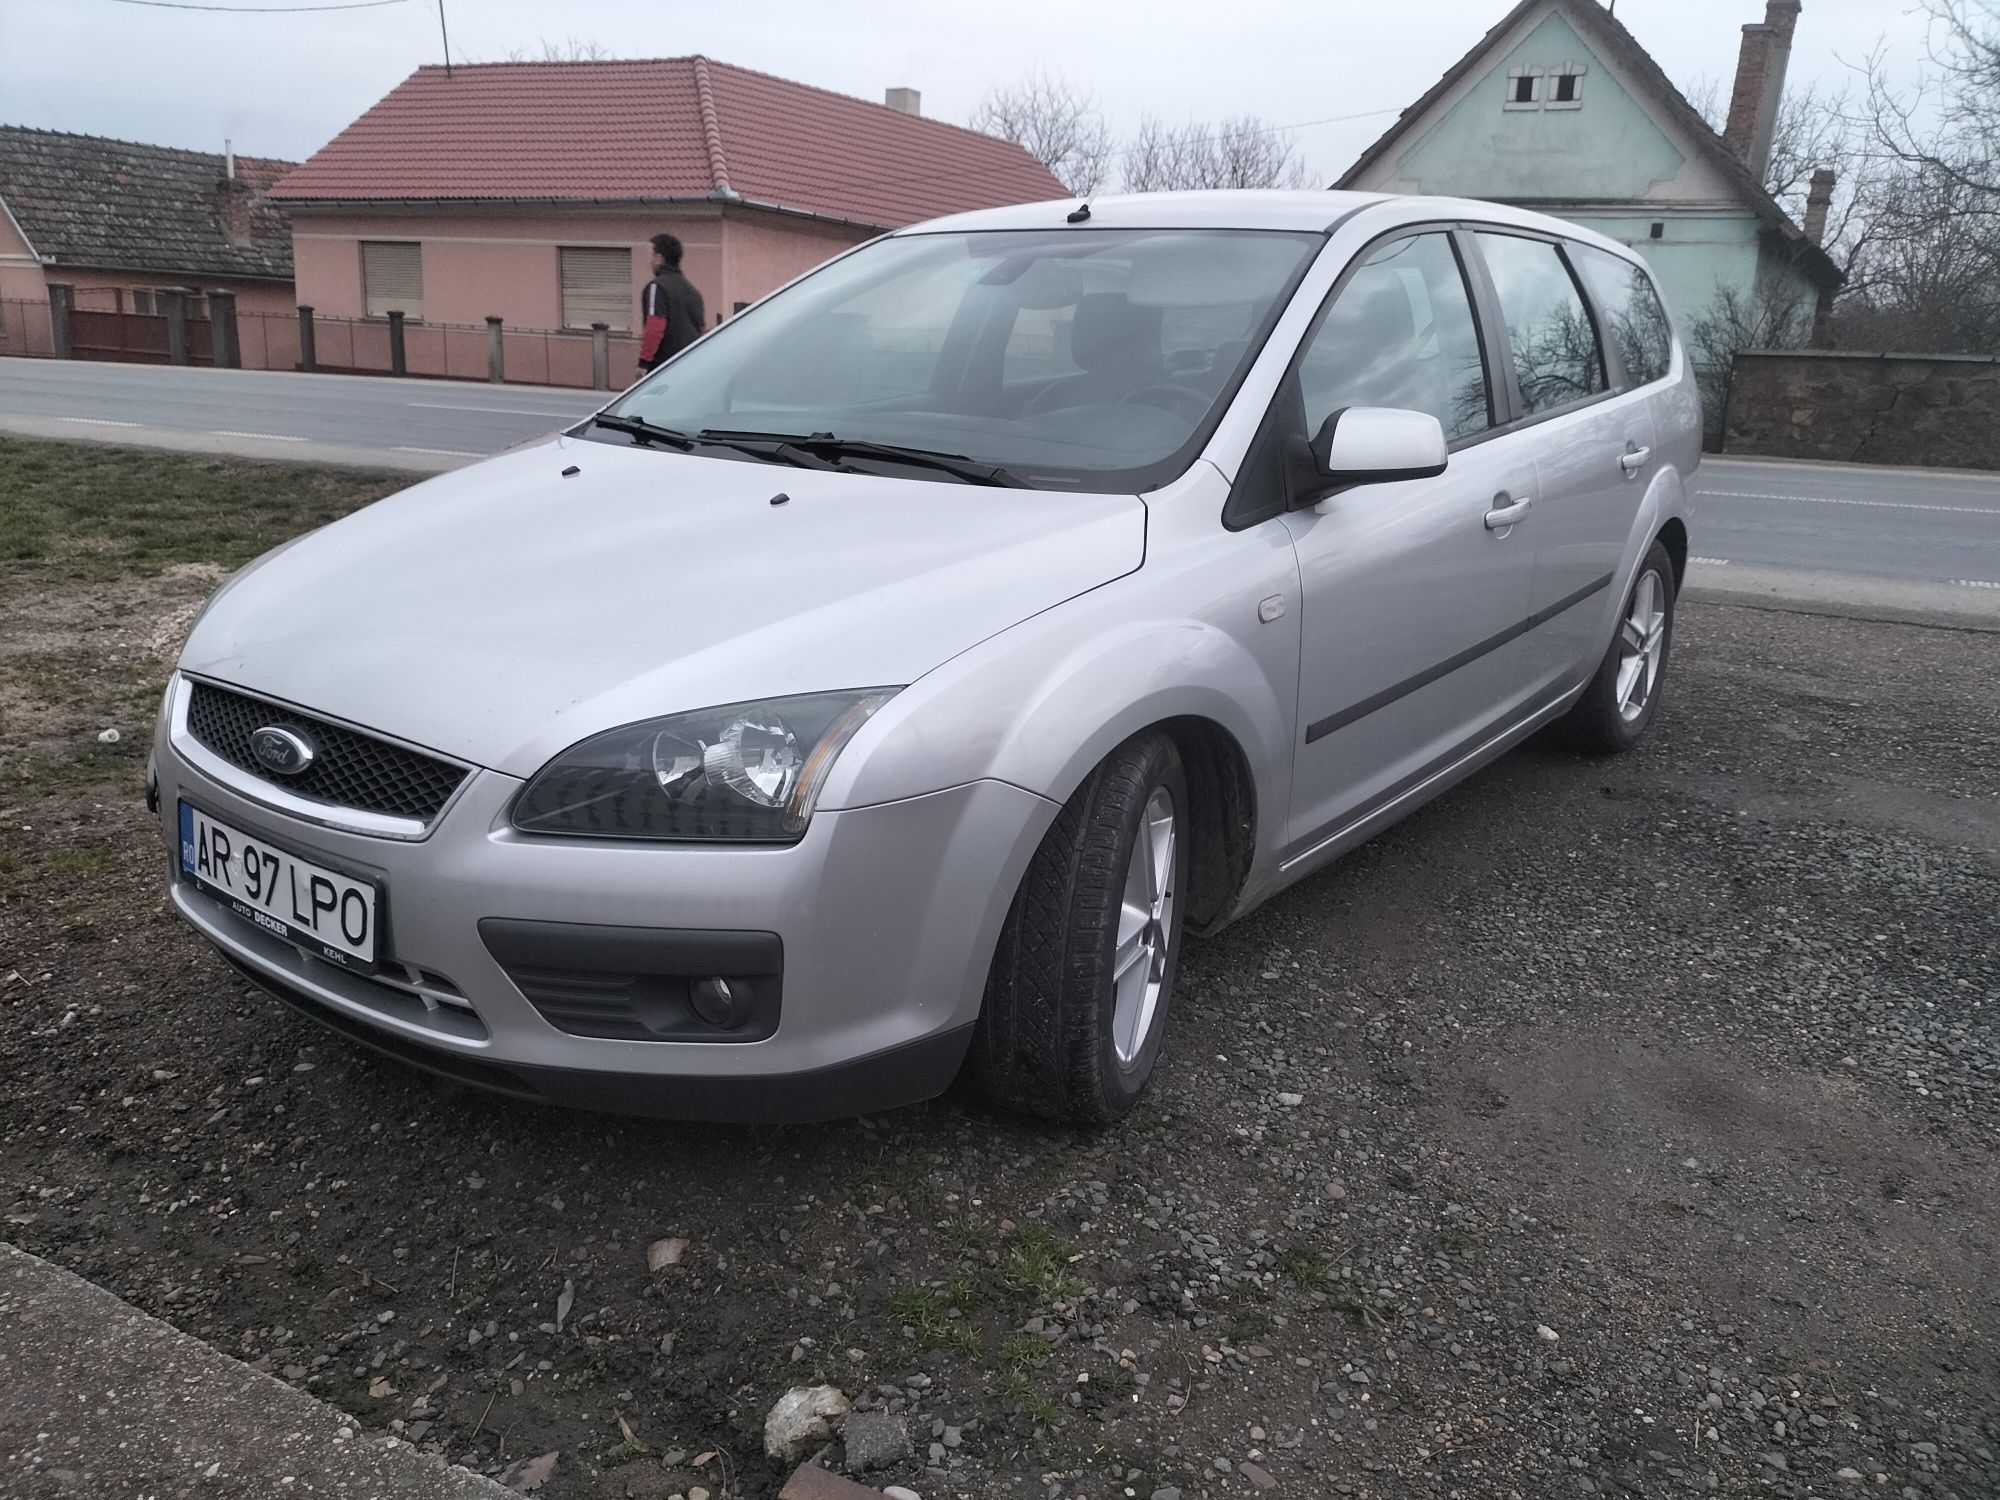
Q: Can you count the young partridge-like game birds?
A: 0